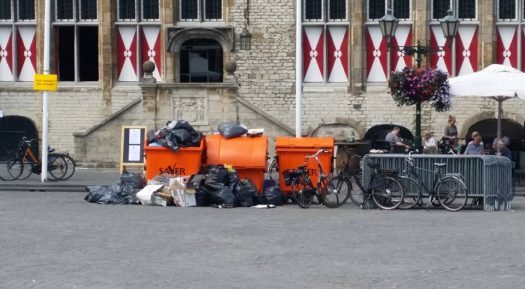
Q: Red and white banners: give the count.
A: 11